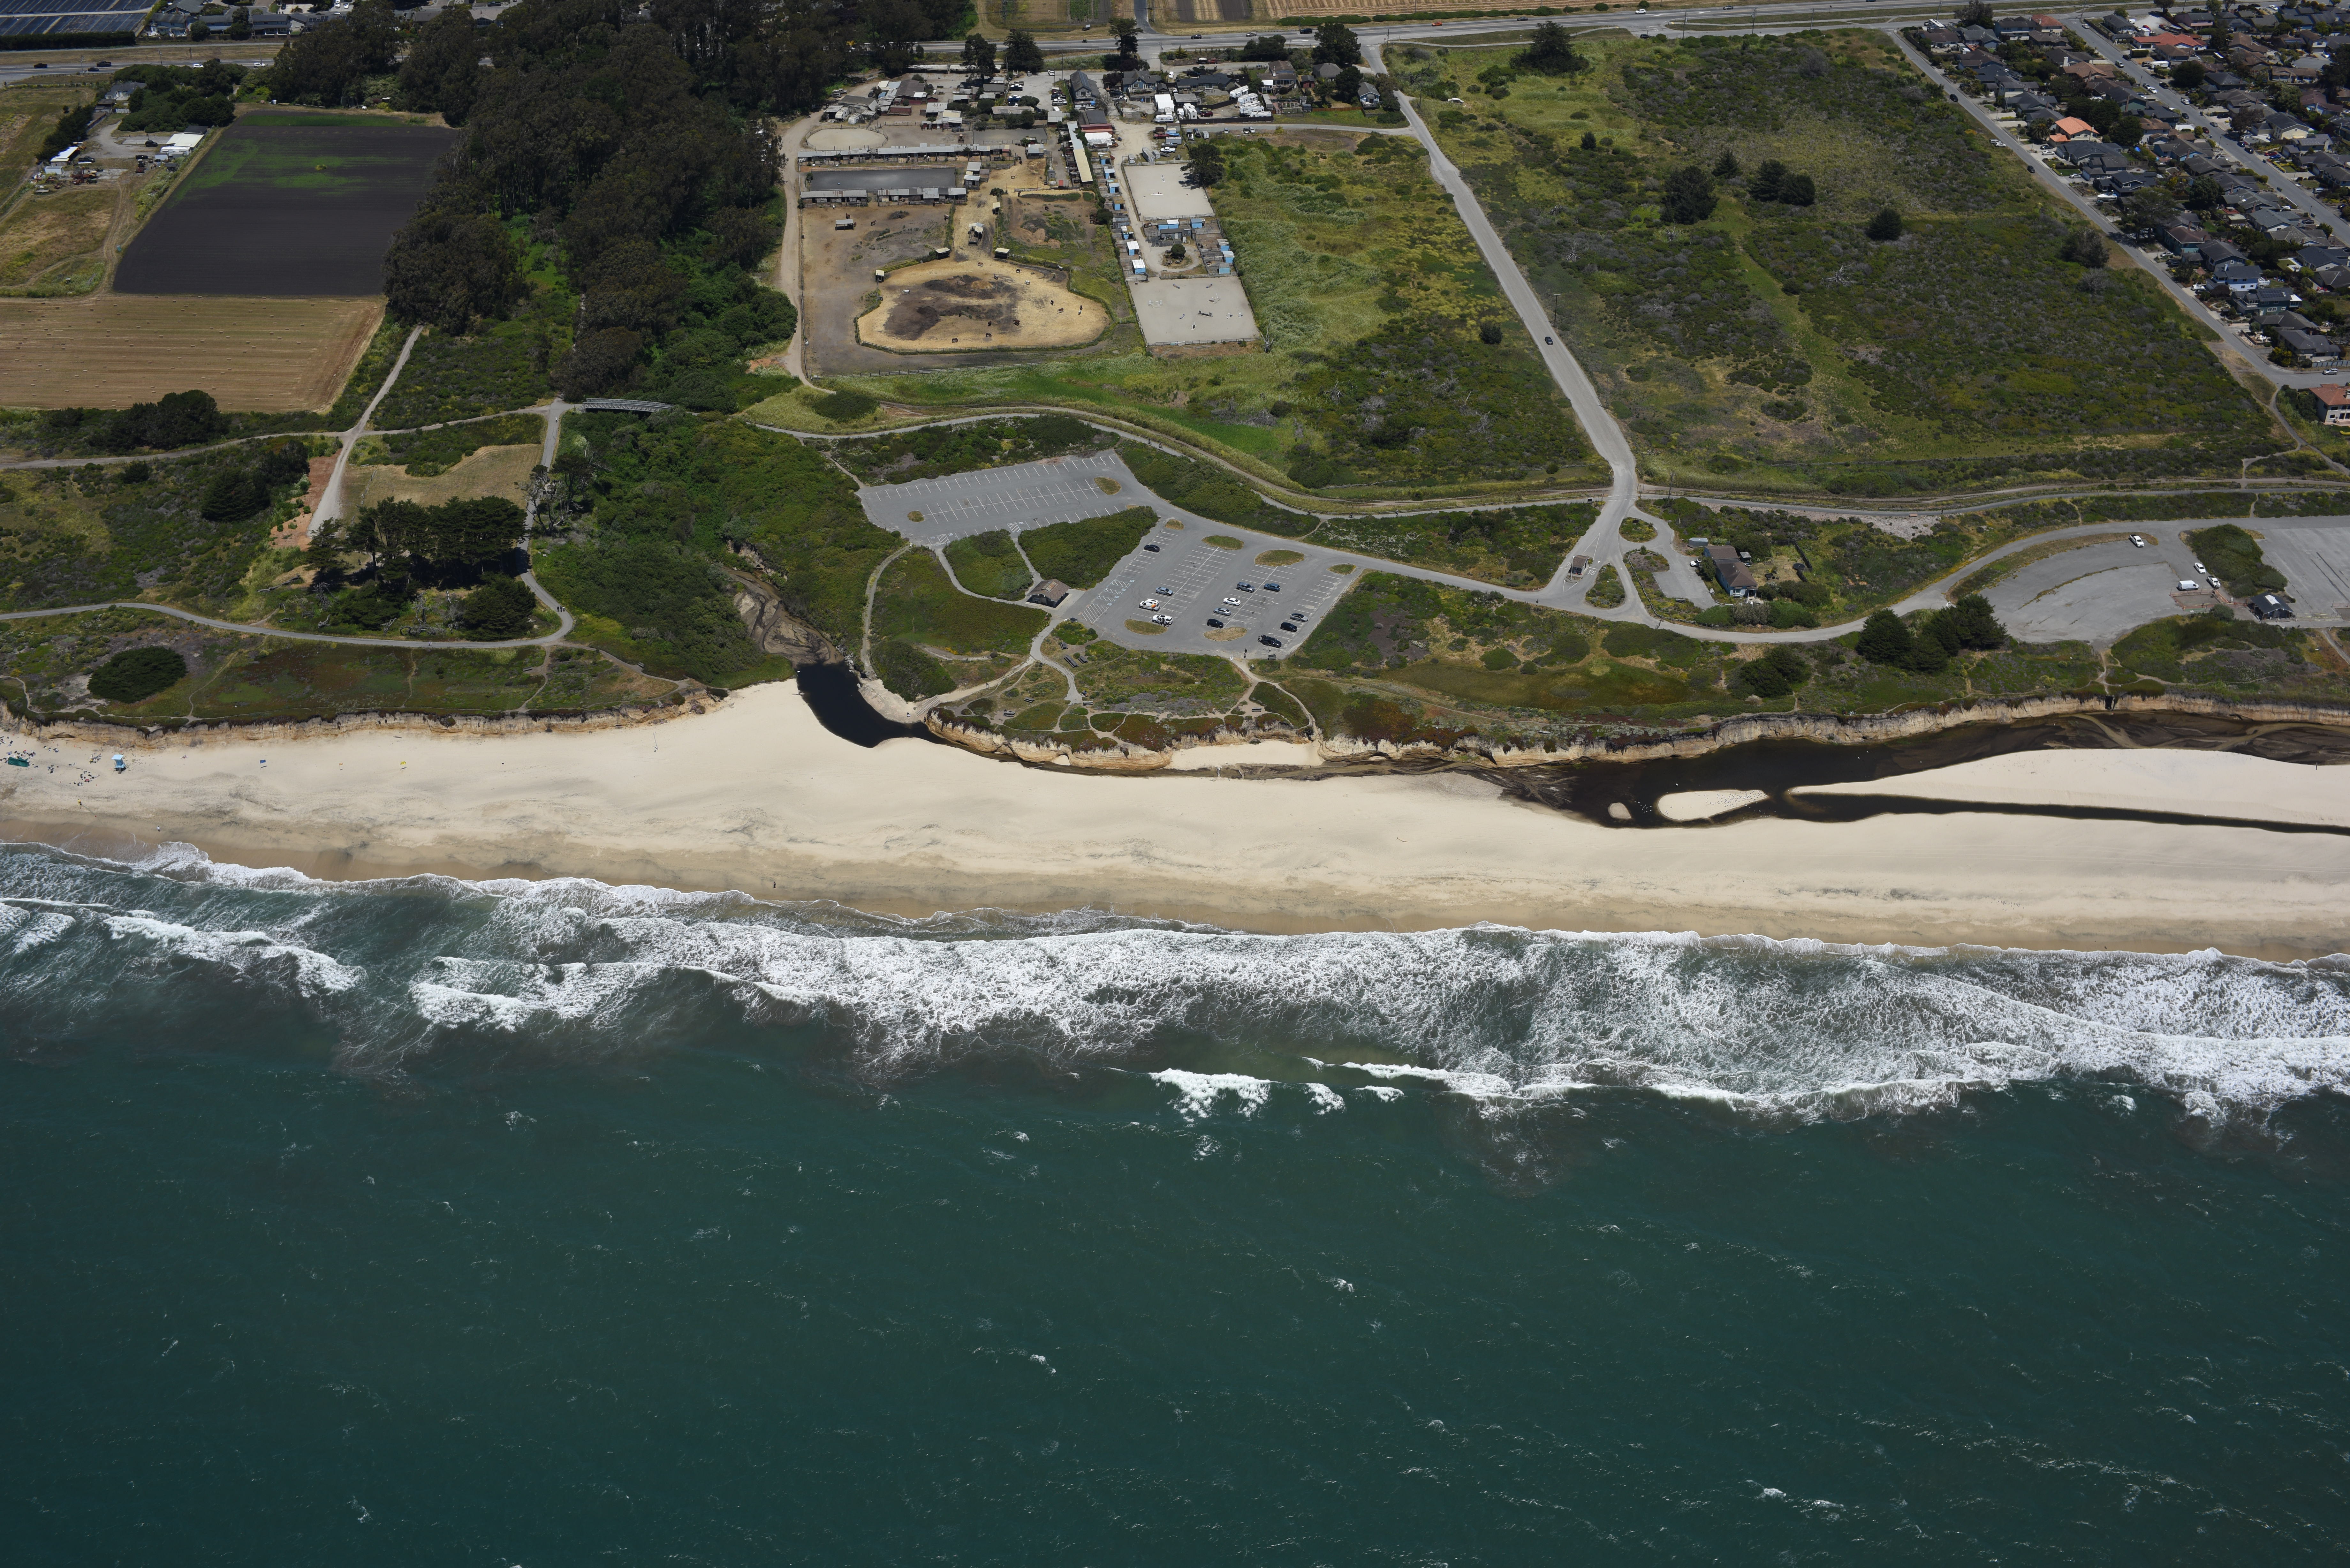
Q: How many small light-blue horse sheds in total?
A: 13